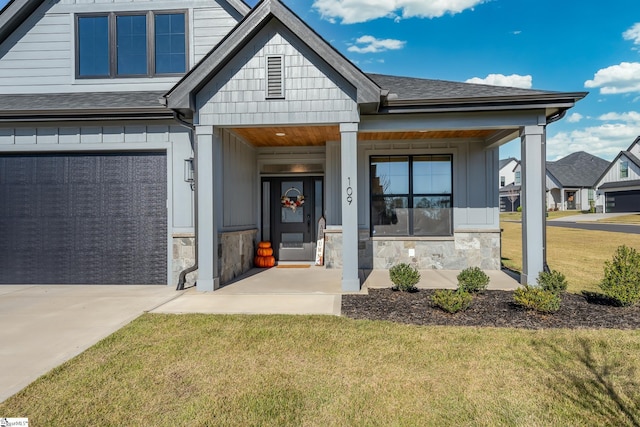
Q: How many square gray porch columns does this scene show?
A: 3